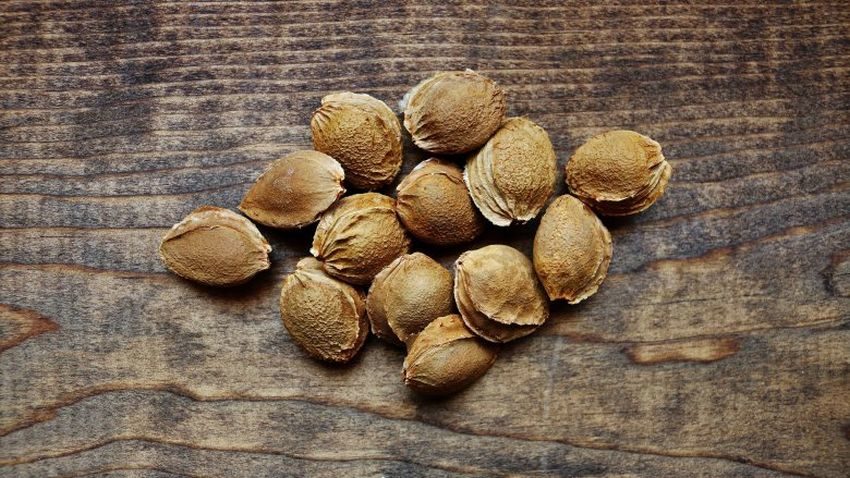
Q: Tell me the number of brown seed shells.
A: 13